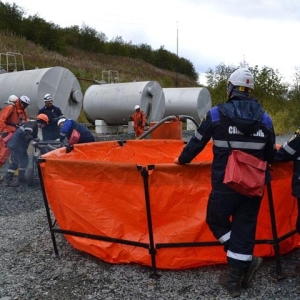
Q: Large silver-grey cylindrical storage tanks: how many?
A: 3